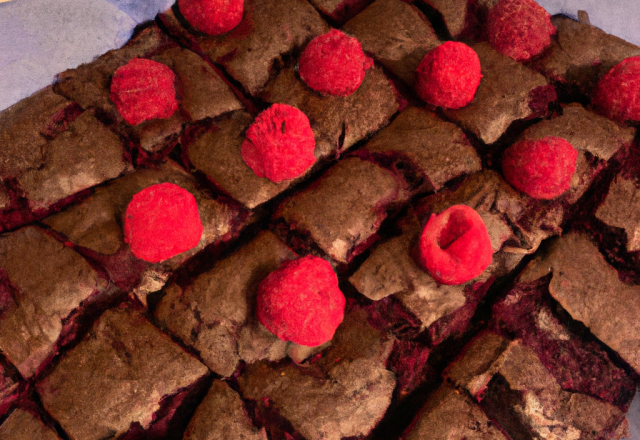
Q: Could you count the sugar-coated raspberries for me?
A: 11